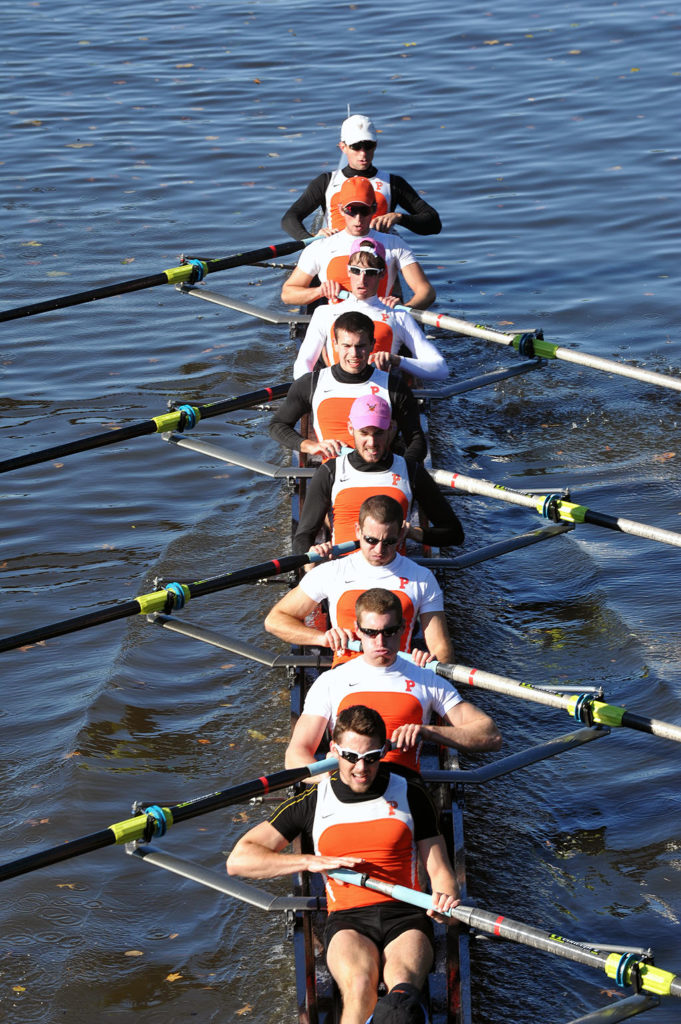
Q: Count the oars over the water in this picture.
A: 8